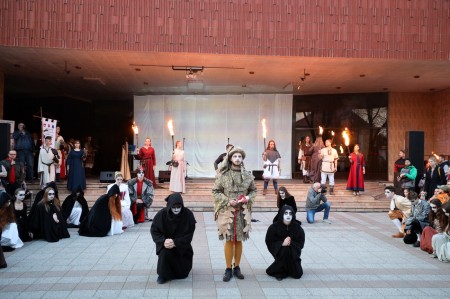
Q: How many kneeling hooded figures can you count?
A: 2